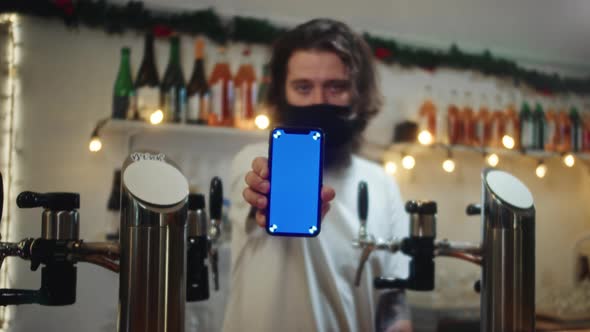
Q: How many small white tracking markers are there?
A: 4